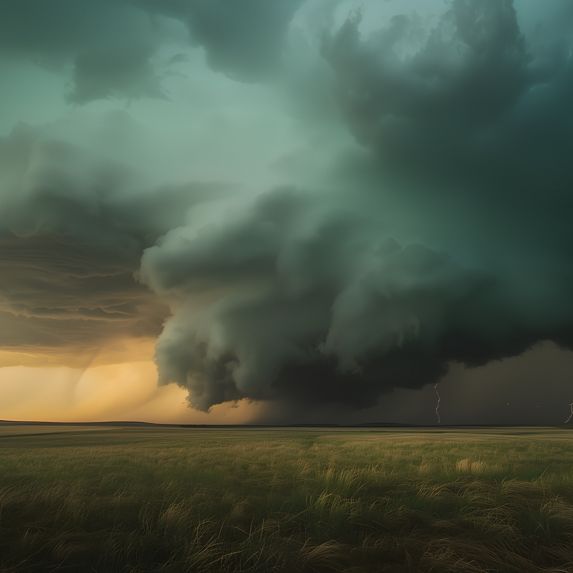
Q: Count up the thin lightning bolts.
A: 2